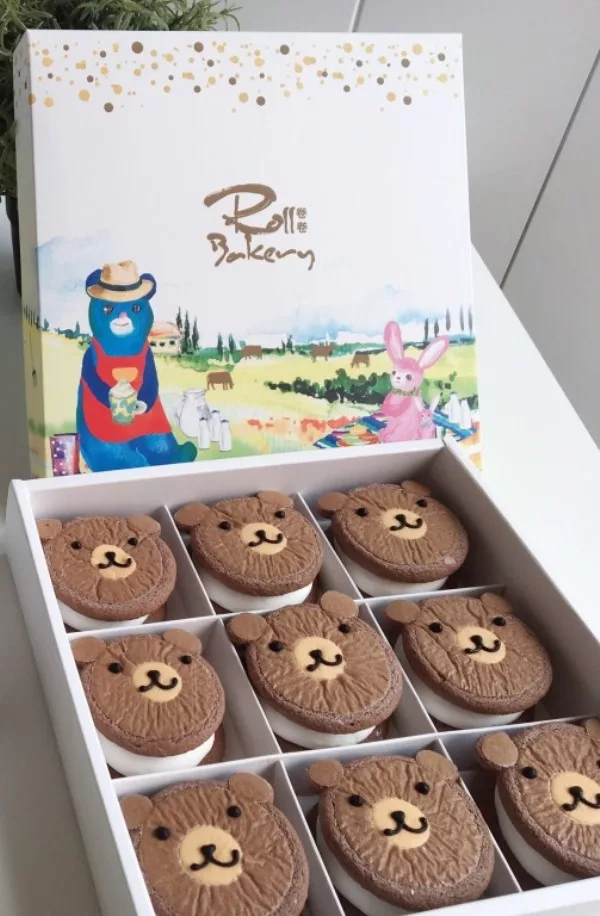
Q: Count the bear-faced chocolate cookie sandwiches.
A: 9